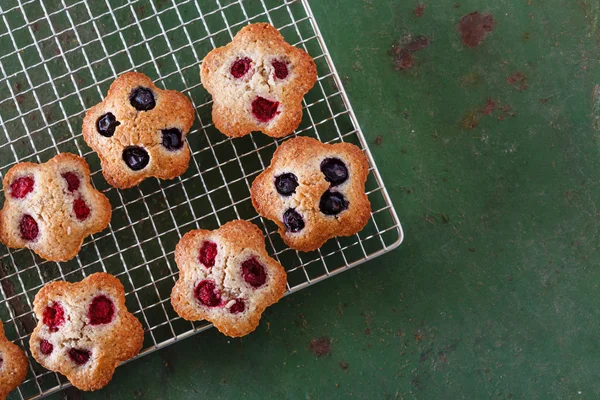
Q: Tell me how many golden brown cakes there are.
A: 7